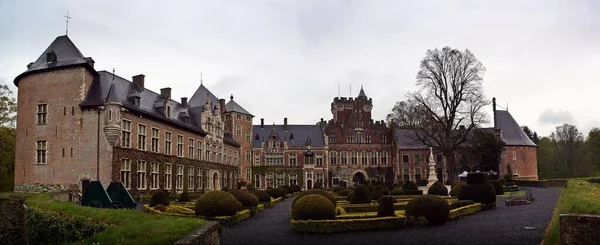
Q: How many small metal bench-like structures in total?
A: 1